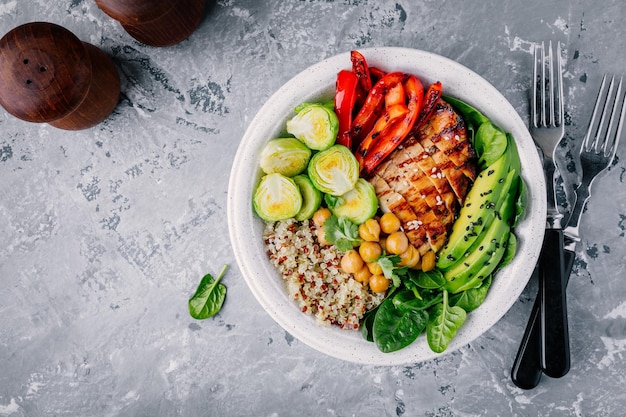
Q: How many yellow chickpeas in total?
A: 12